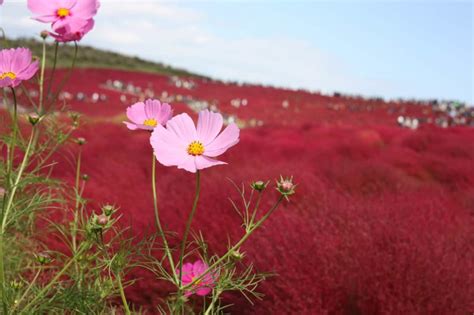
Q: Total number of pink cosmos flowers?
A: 6